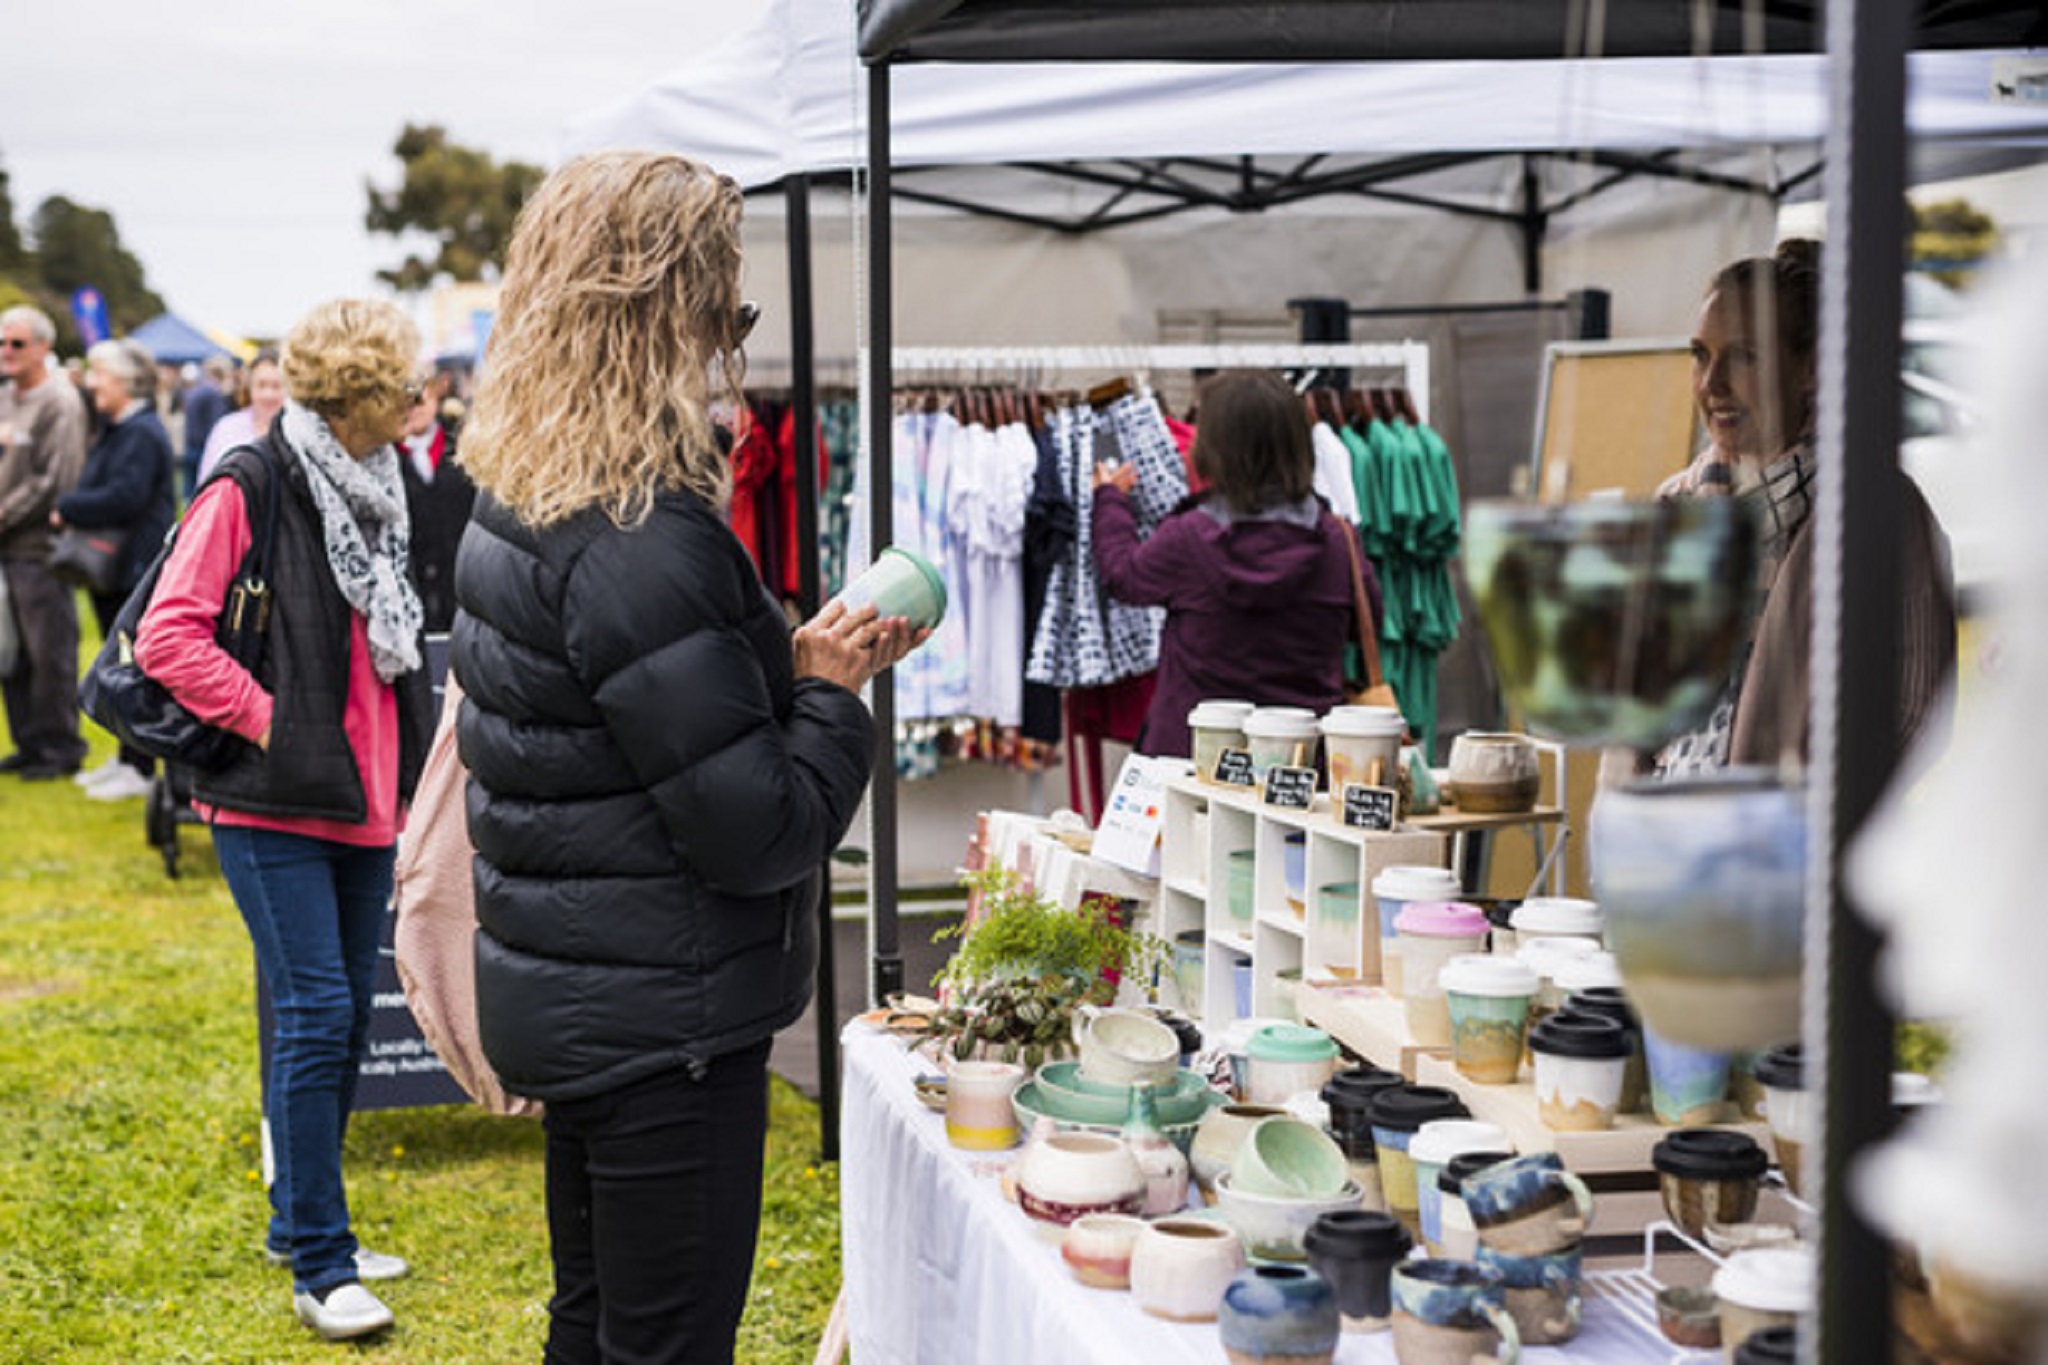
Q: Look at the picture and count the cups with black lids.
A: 11